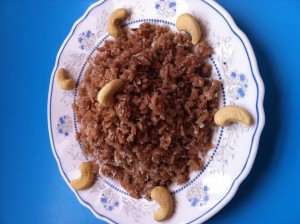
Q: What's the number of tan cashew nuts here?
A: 7